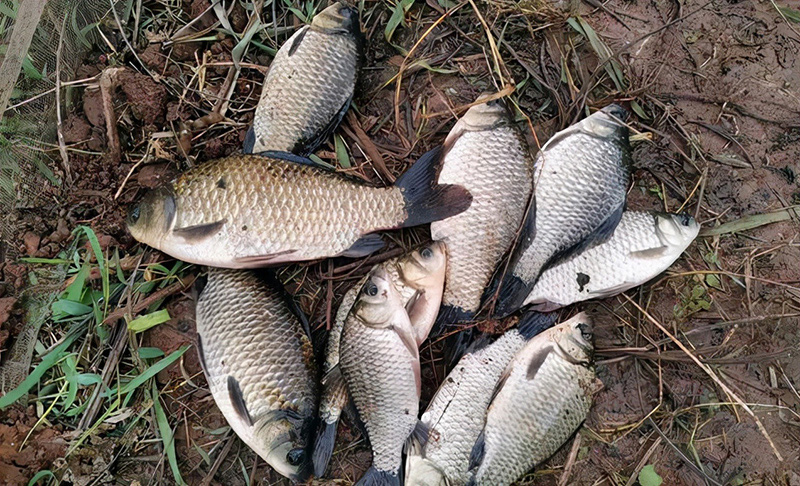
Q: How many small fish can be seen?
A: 10